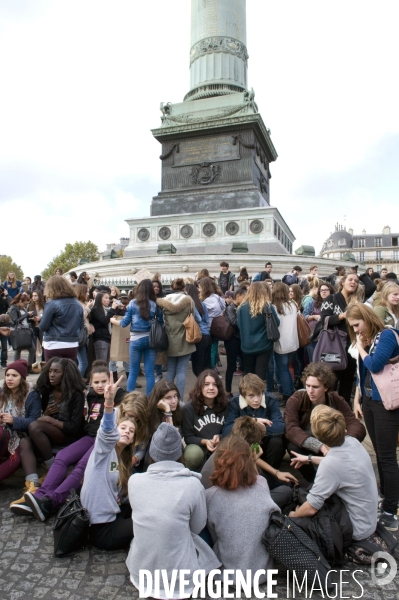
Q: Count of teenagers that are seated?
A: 13